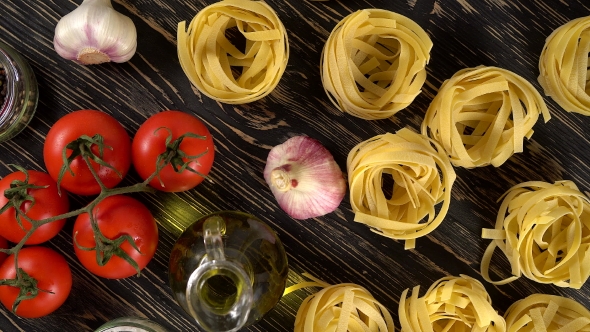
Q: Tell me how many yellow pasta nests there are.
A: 9